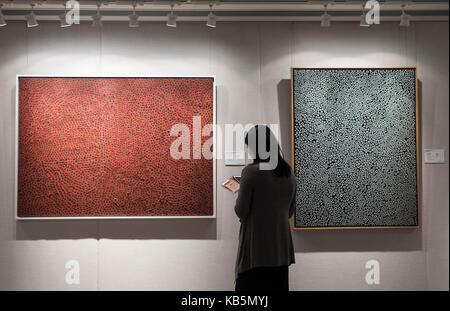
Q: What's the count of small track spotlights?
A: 10